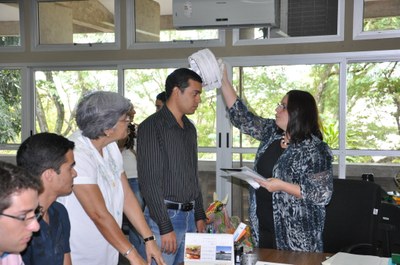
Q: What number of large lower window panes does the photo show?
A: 5